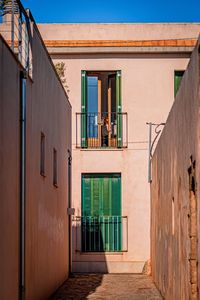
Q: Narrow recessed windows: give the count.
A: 2